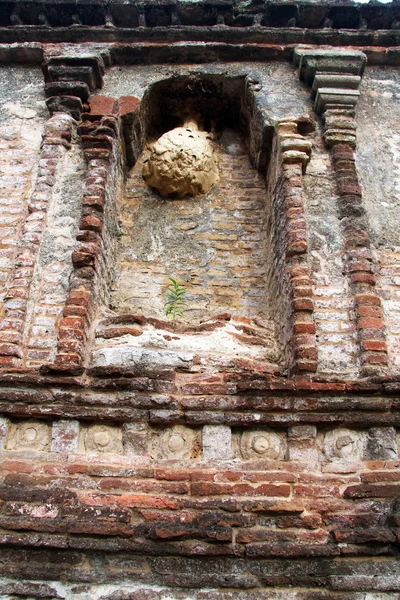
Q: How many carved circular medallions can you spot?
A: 5